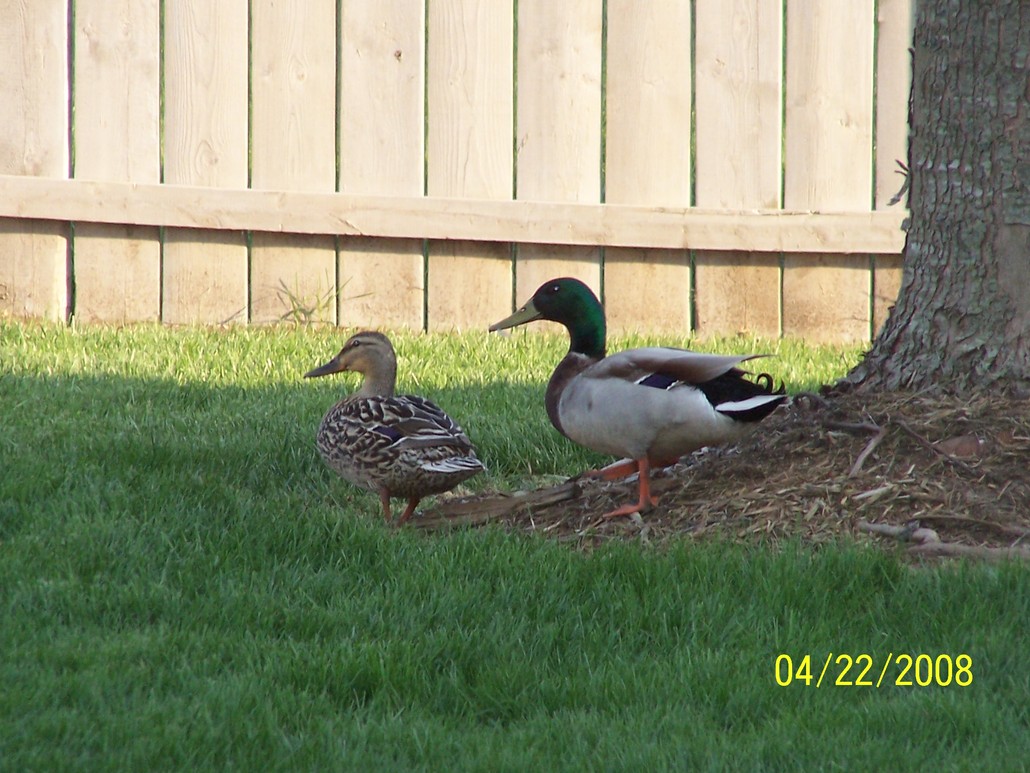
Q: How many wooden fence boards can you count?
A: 11